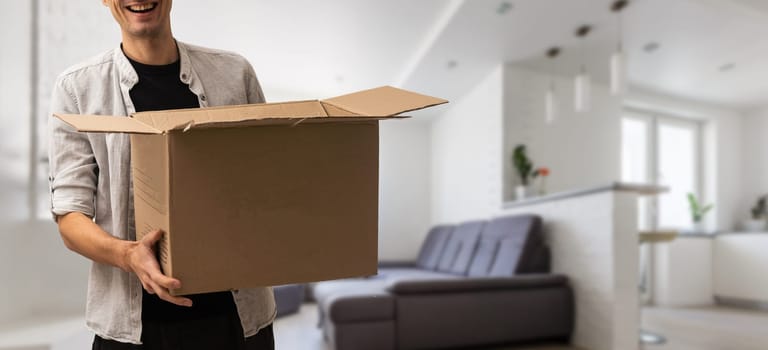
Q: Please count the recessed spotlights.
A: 4